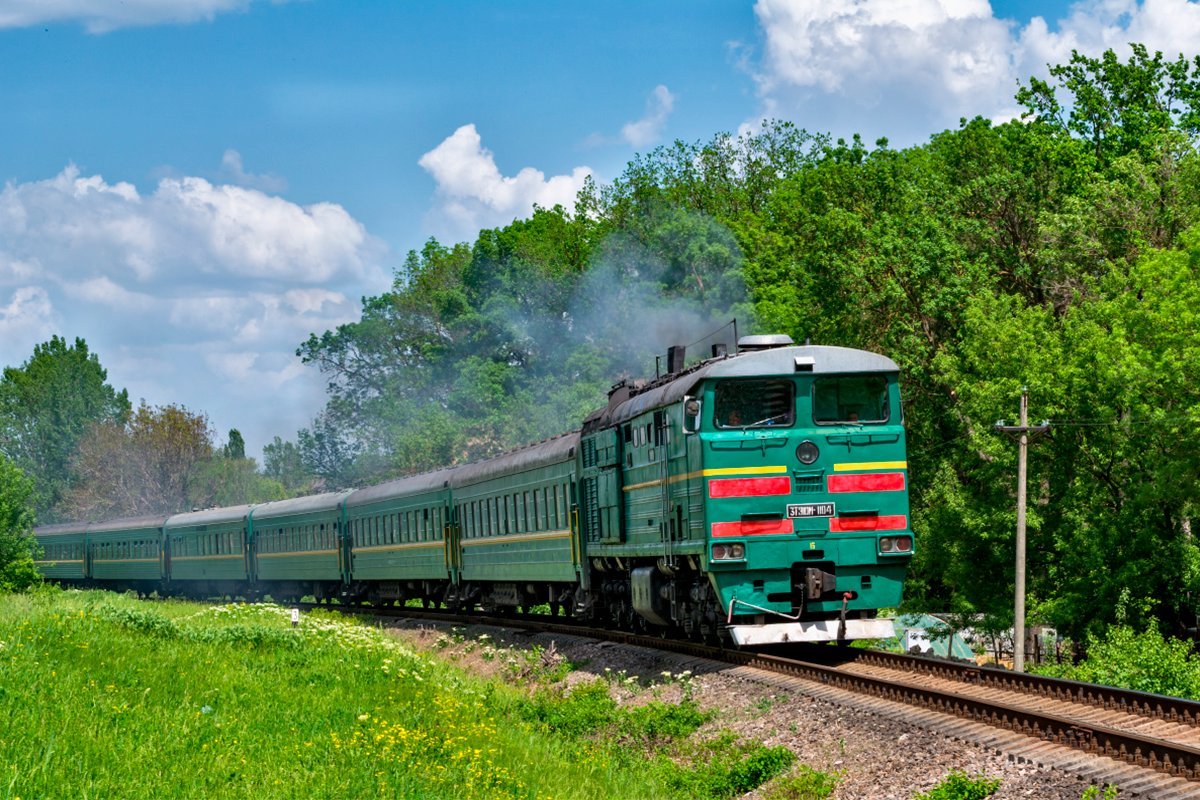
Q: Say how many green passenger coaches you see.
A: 6